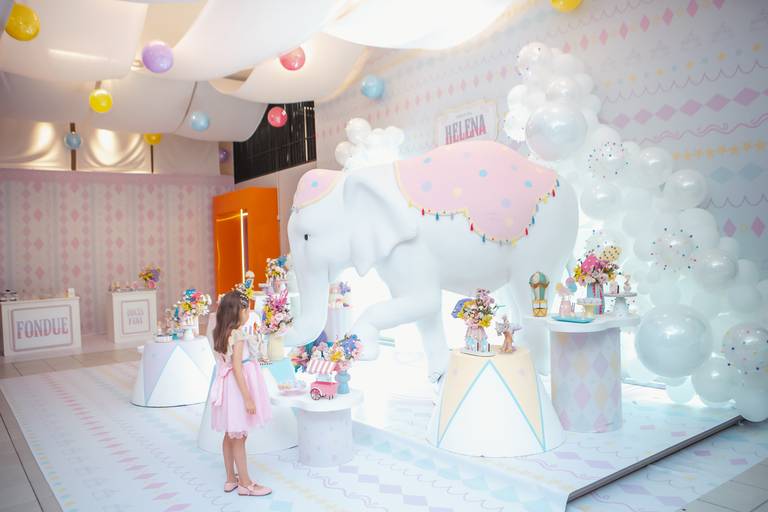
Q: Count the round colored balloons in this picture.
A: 11